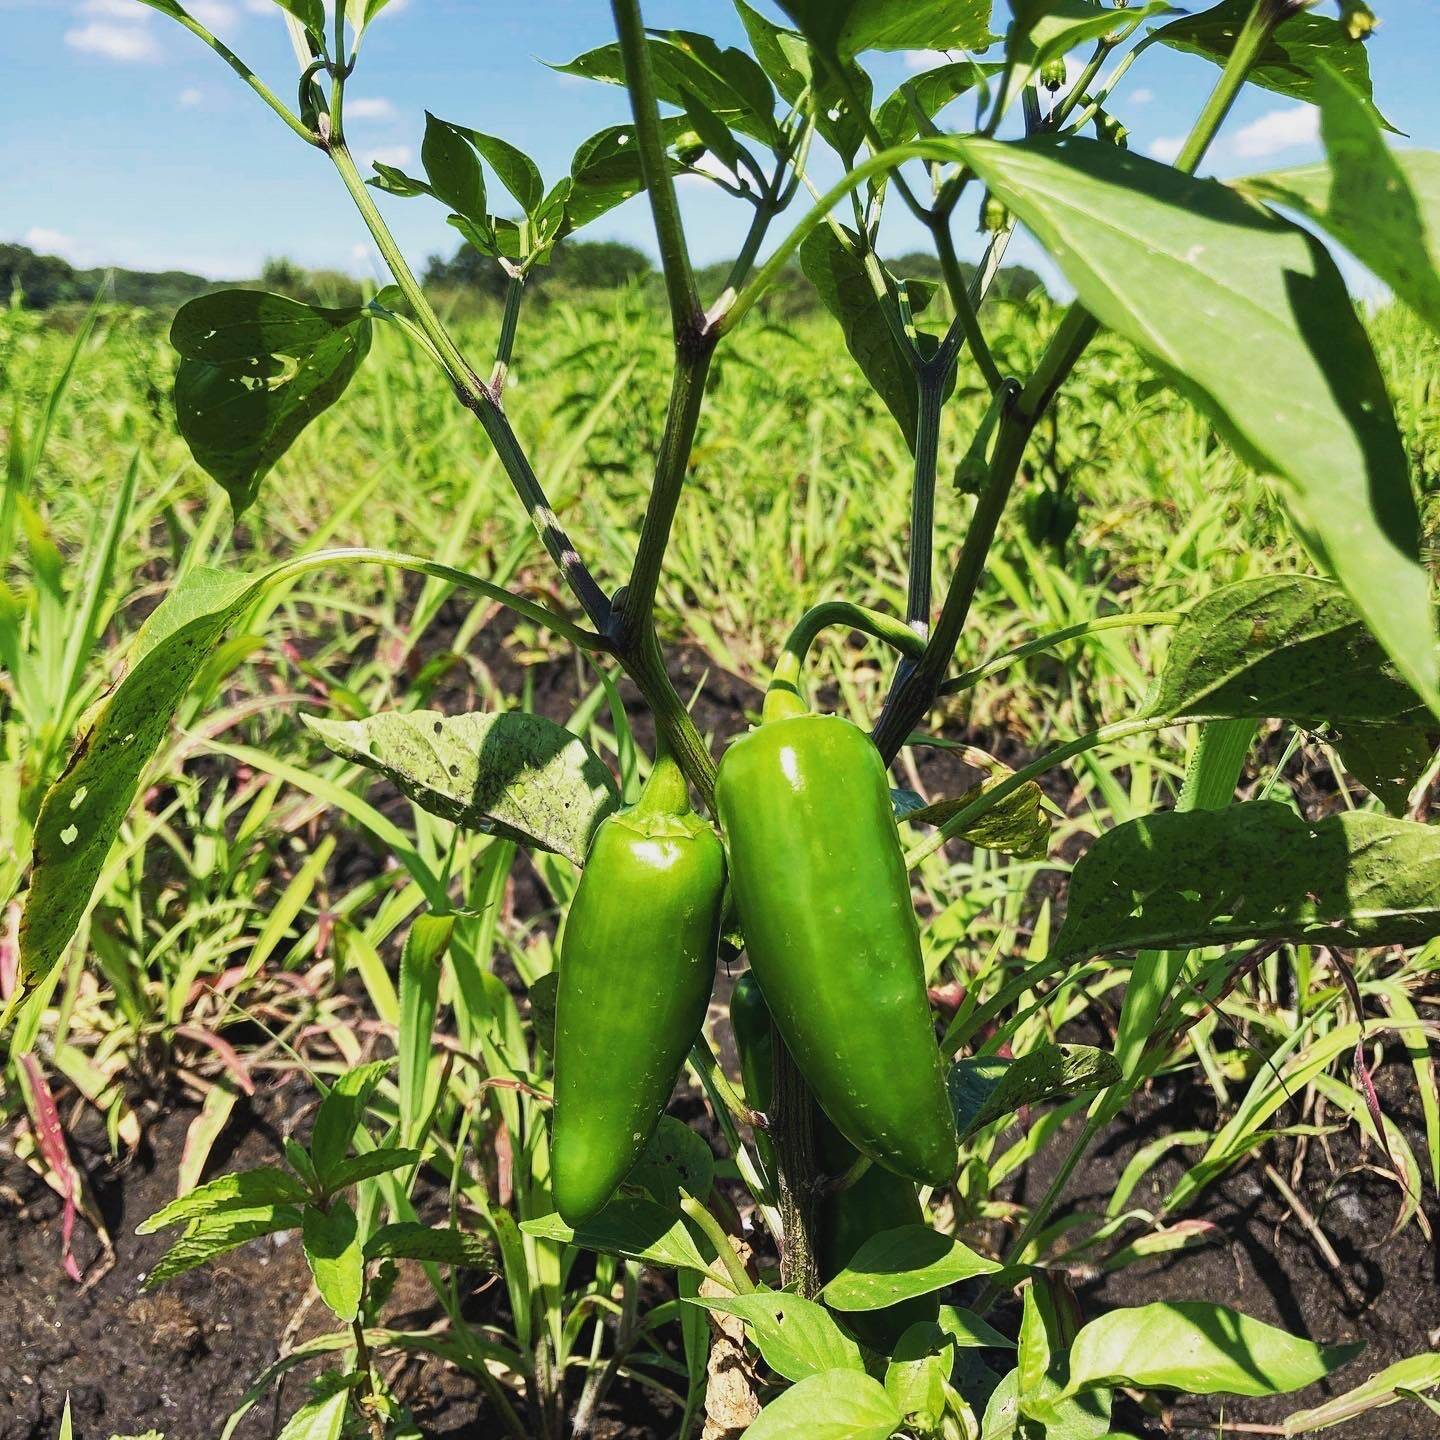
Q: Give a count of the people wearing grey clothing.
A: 0